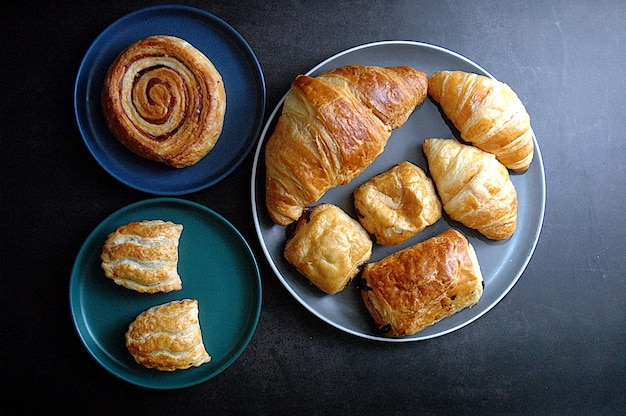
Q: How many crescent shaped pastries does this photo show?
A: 3